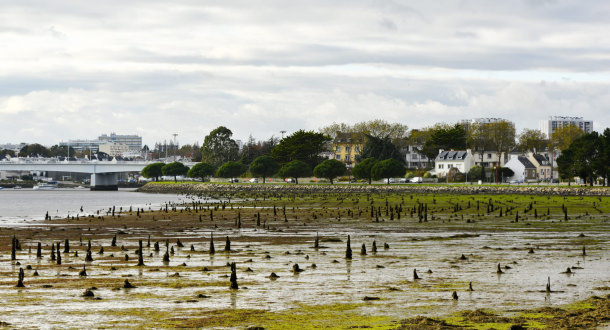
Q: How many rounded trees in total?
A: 9